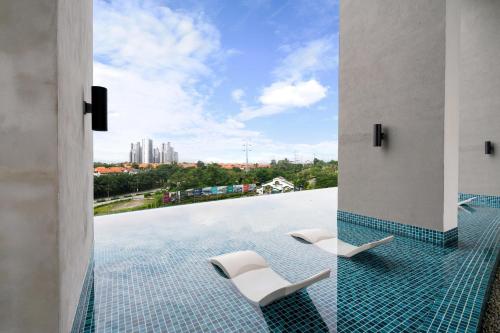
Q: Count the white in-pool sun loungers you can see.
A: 3